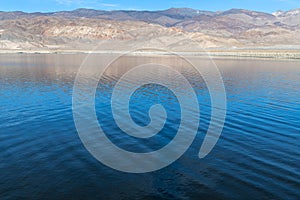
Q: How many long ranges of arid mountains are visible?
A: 1